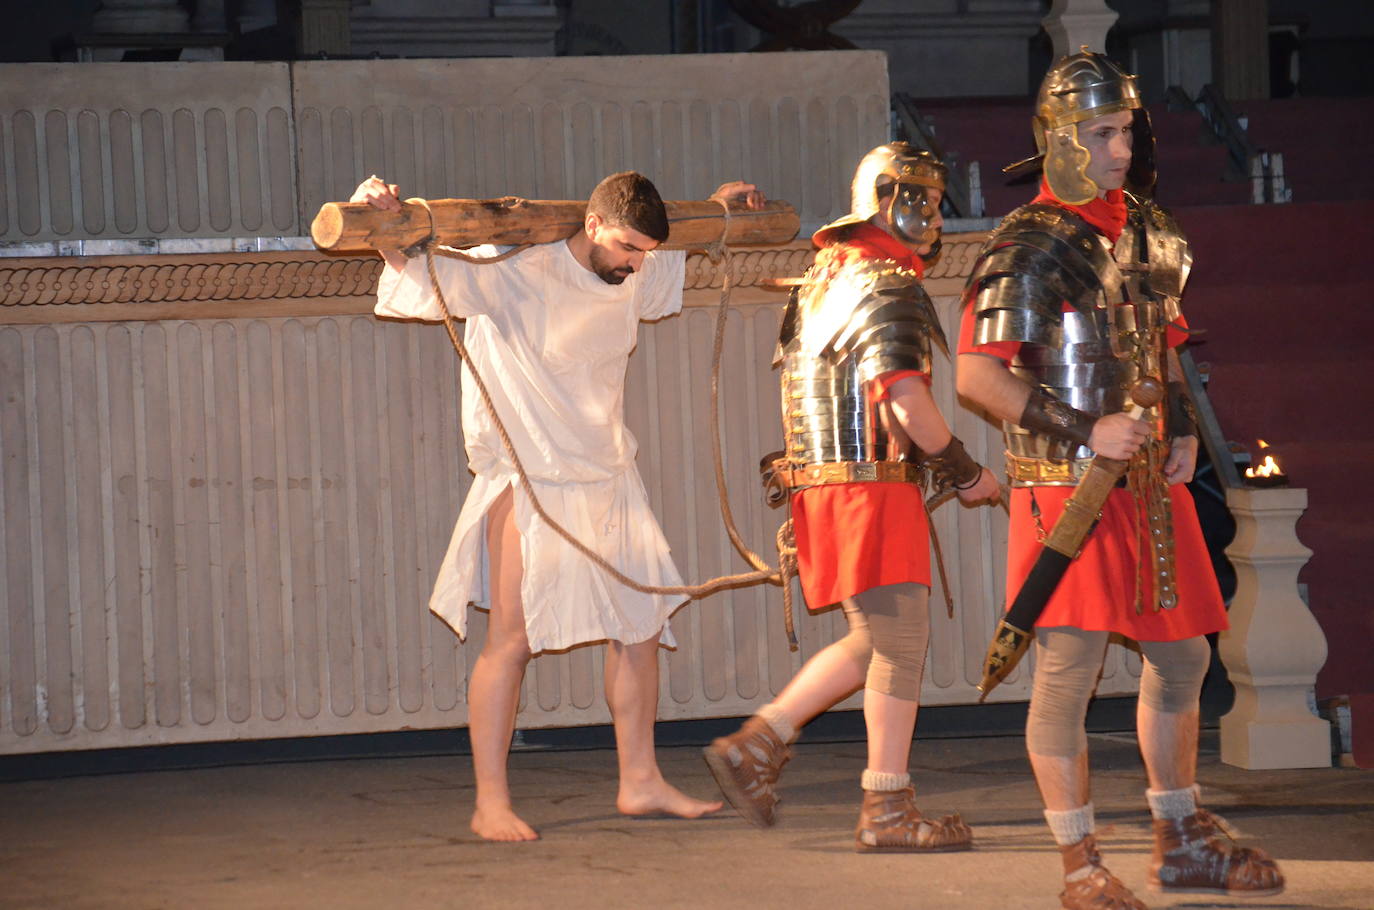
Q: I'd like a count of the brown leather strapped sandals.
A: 4